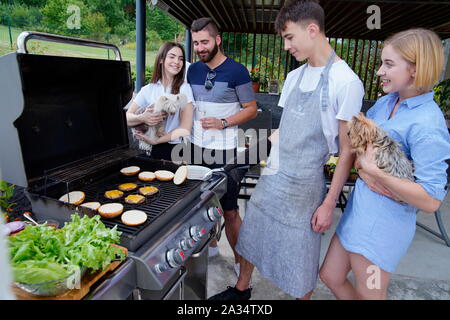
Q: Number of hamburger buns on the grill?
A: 8